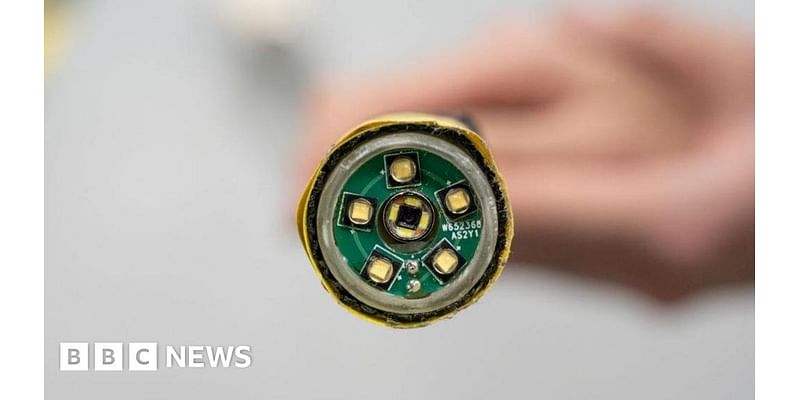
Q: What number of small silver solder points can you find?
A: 2